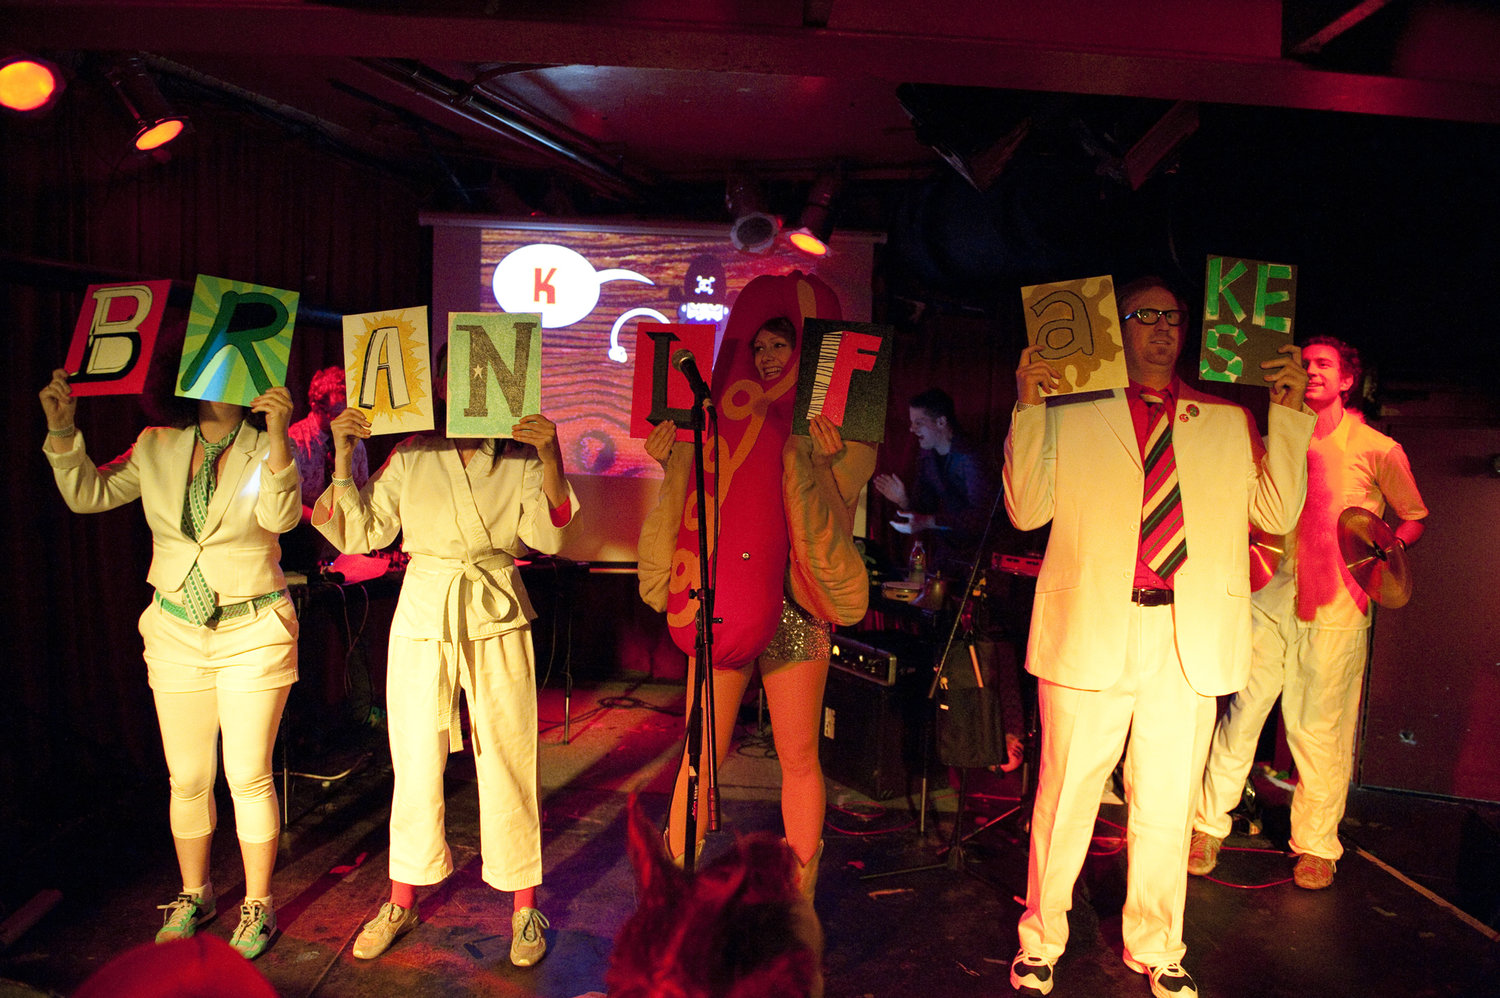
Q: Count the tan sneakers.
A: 2